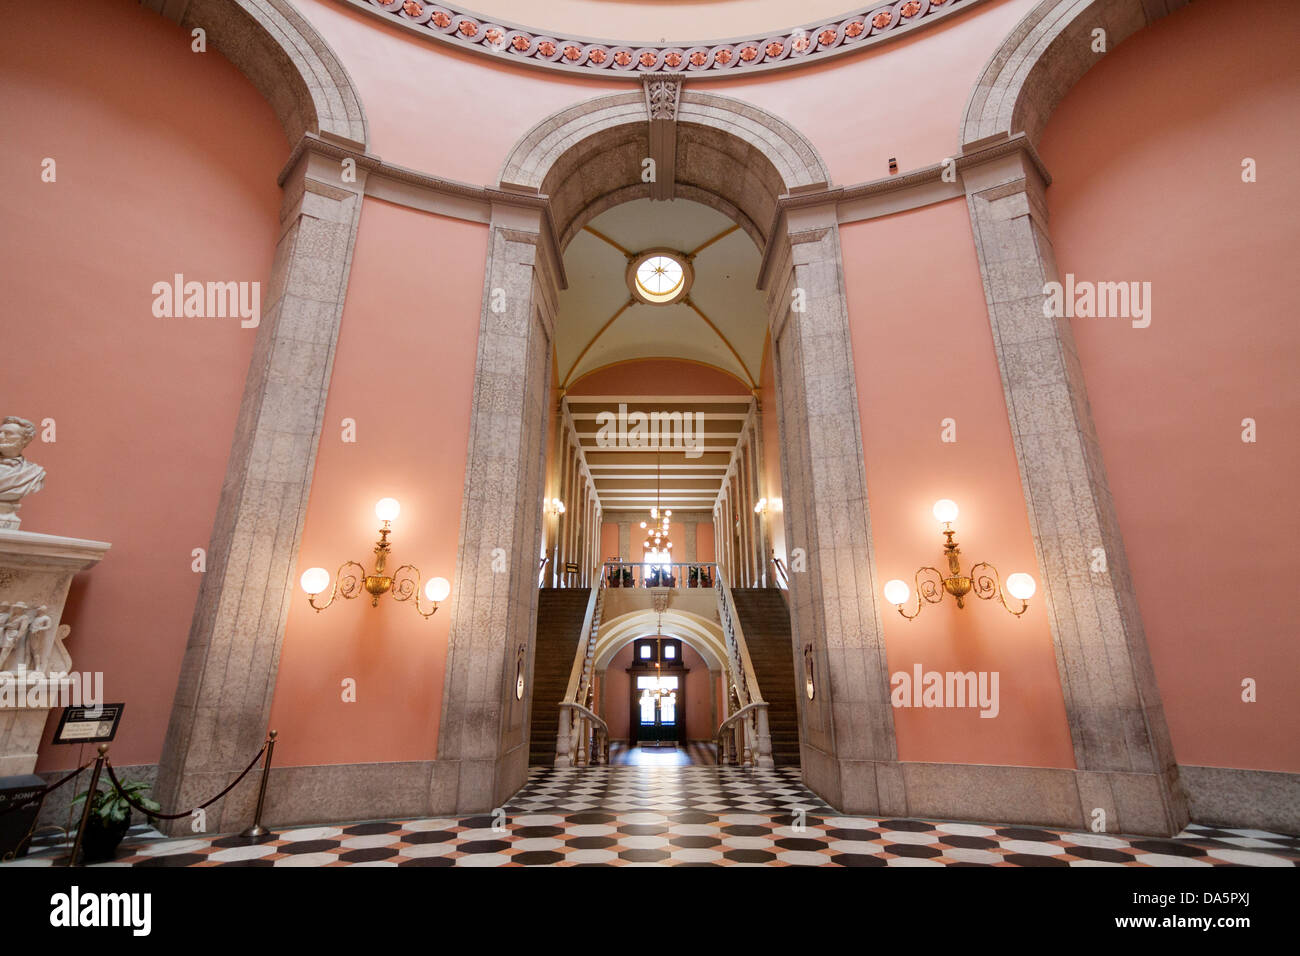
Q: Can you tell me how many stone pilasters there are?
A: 4